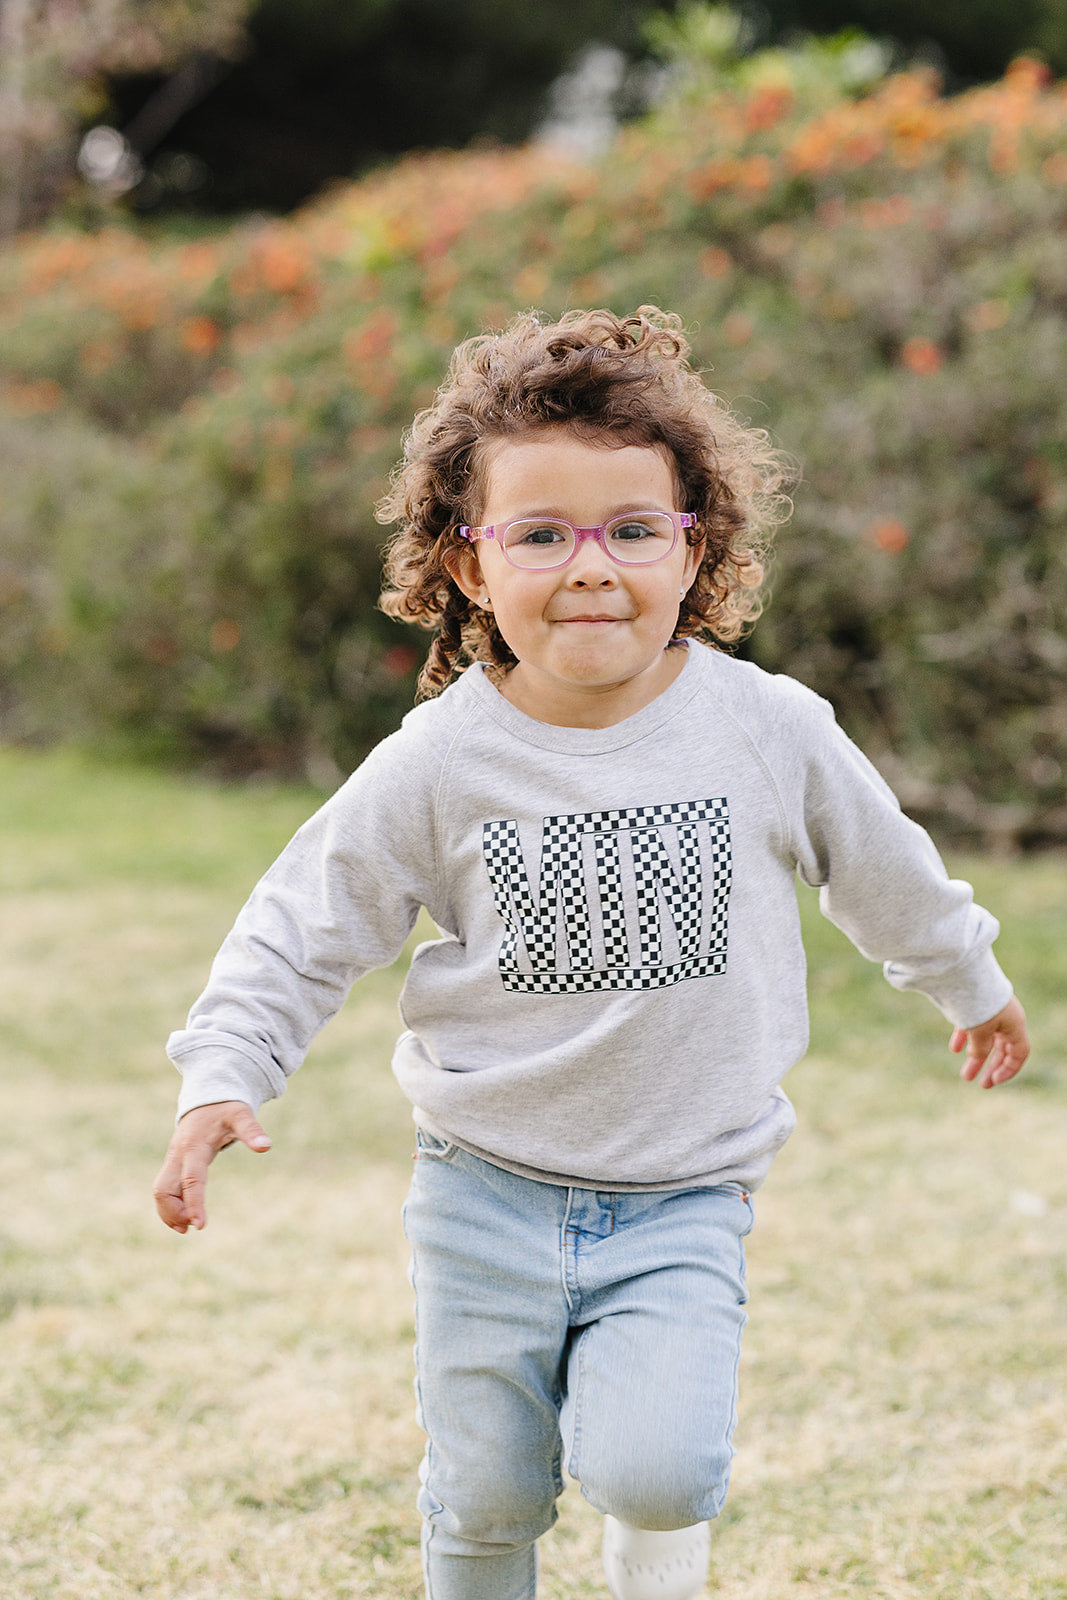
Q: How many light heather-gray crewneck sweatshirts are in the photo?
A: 1